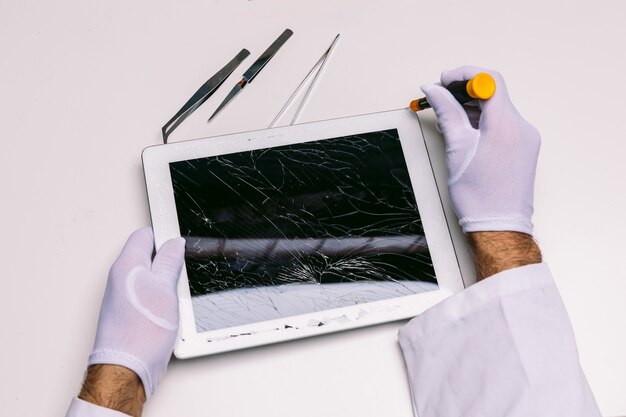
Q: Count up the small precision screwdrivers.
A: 1